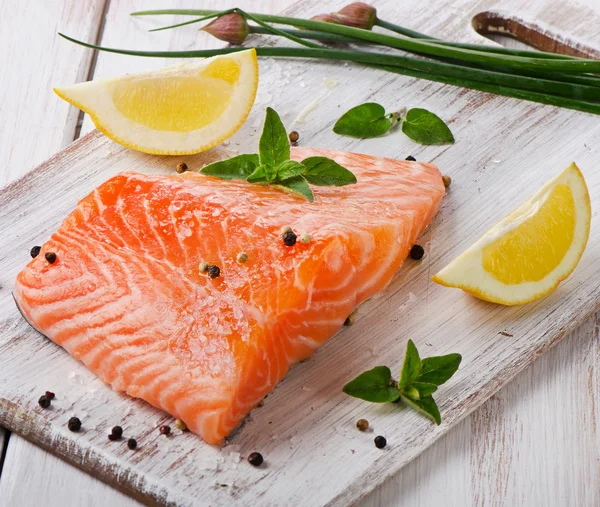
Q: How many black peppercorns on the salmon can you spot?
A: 3